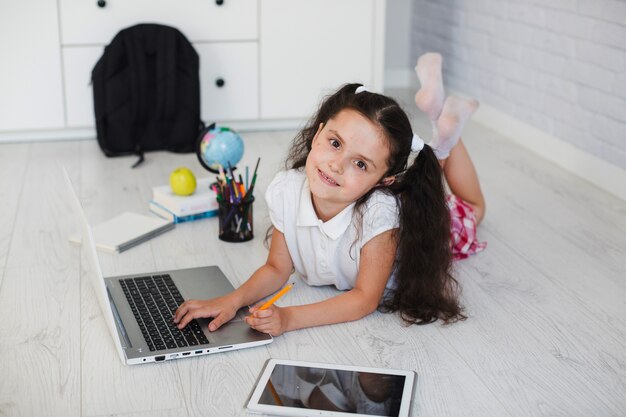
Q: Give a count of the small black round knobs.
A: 3